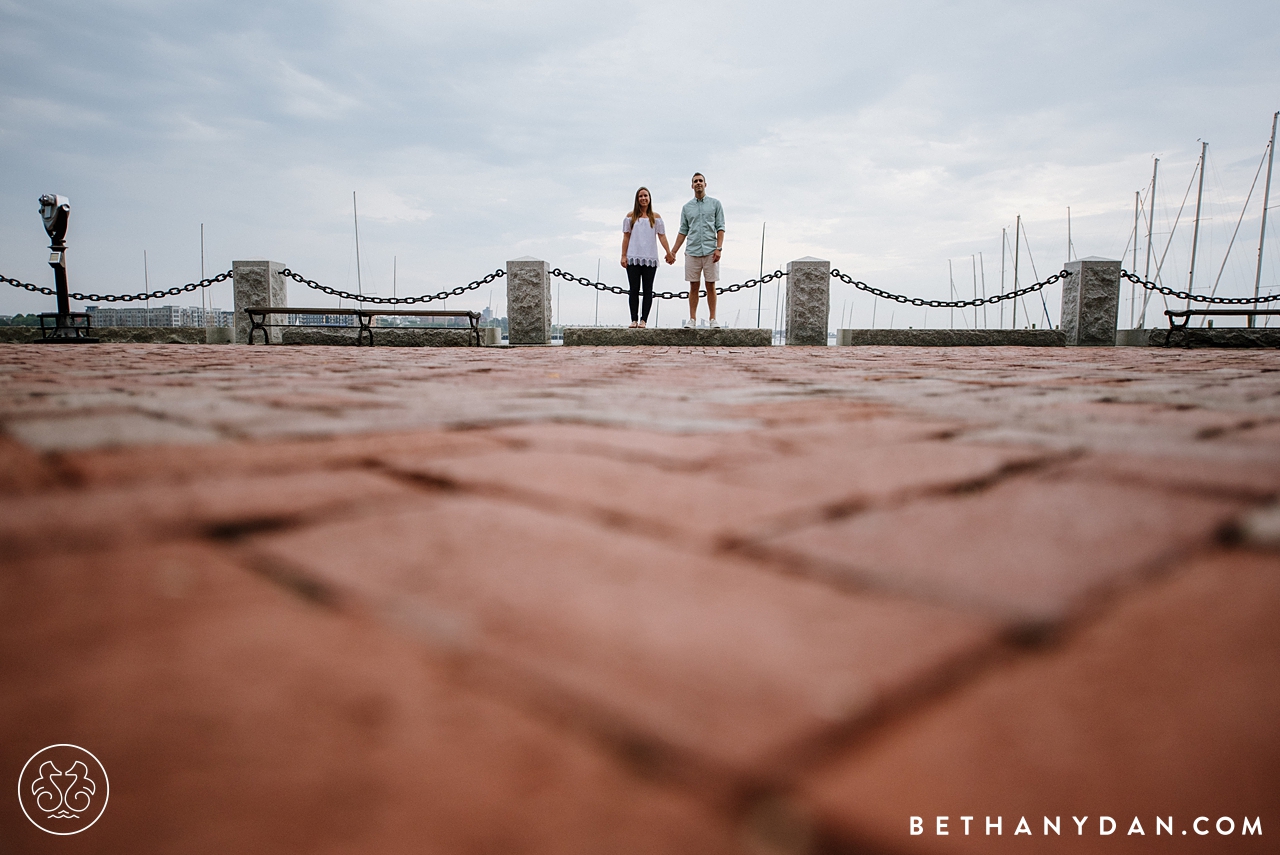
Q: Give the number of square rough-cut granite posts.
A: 4